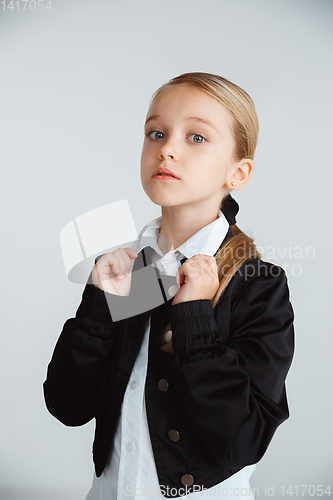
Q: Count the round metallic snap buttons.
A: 5